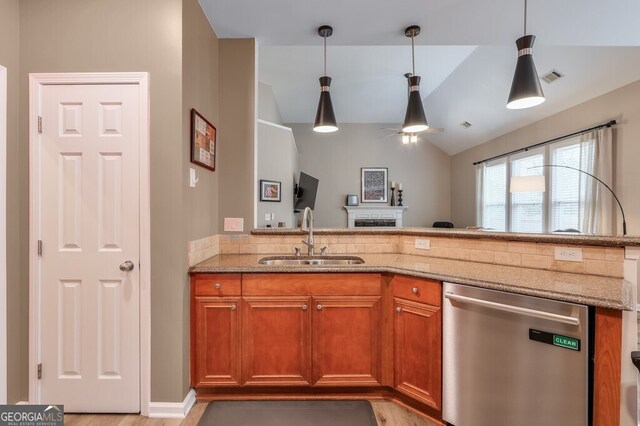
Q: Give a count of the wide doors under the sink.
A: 2